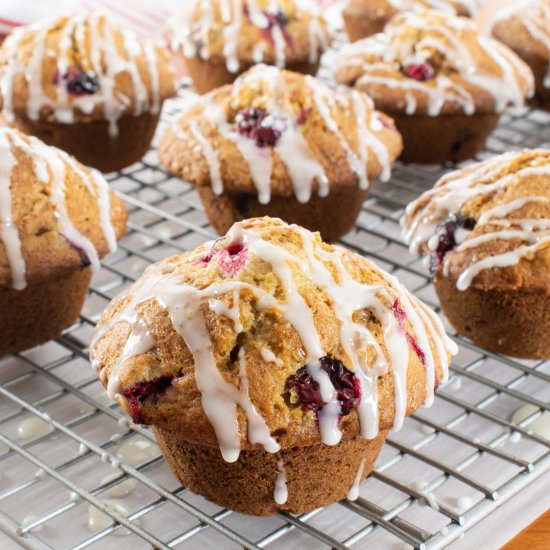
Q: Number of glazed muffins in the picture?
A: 9